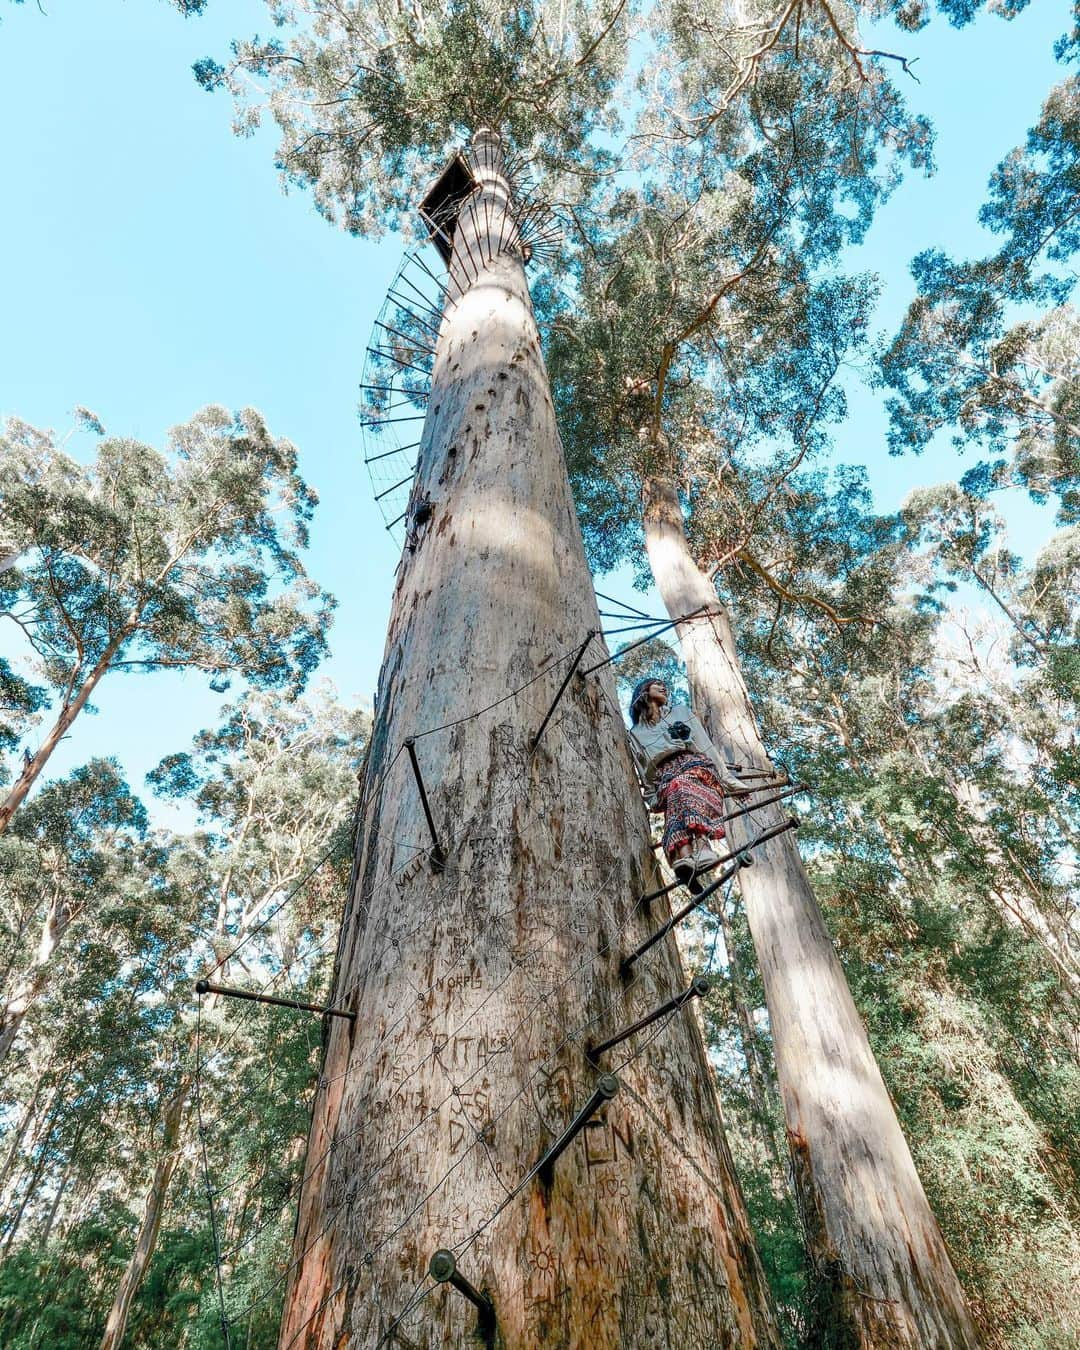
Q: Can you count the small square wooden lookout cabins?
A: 1